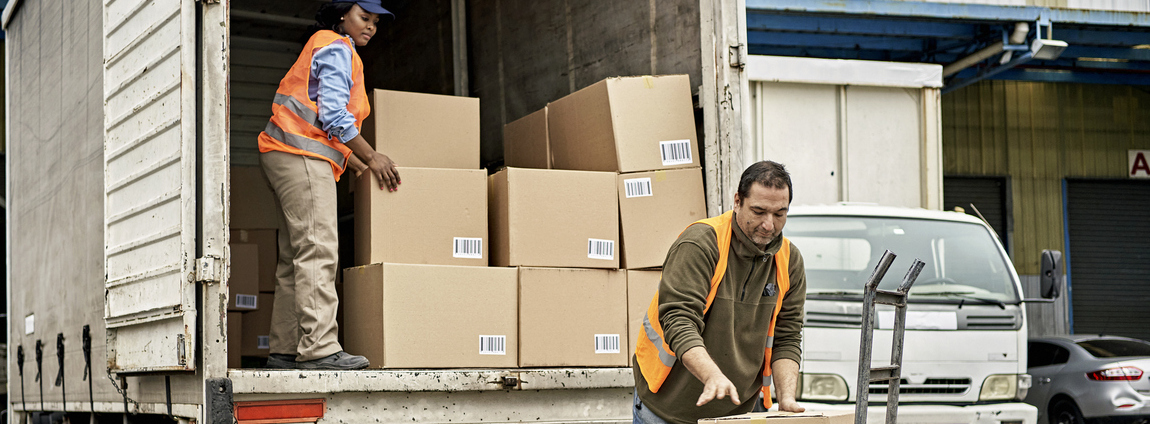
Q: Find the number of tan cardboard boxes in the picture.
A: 15